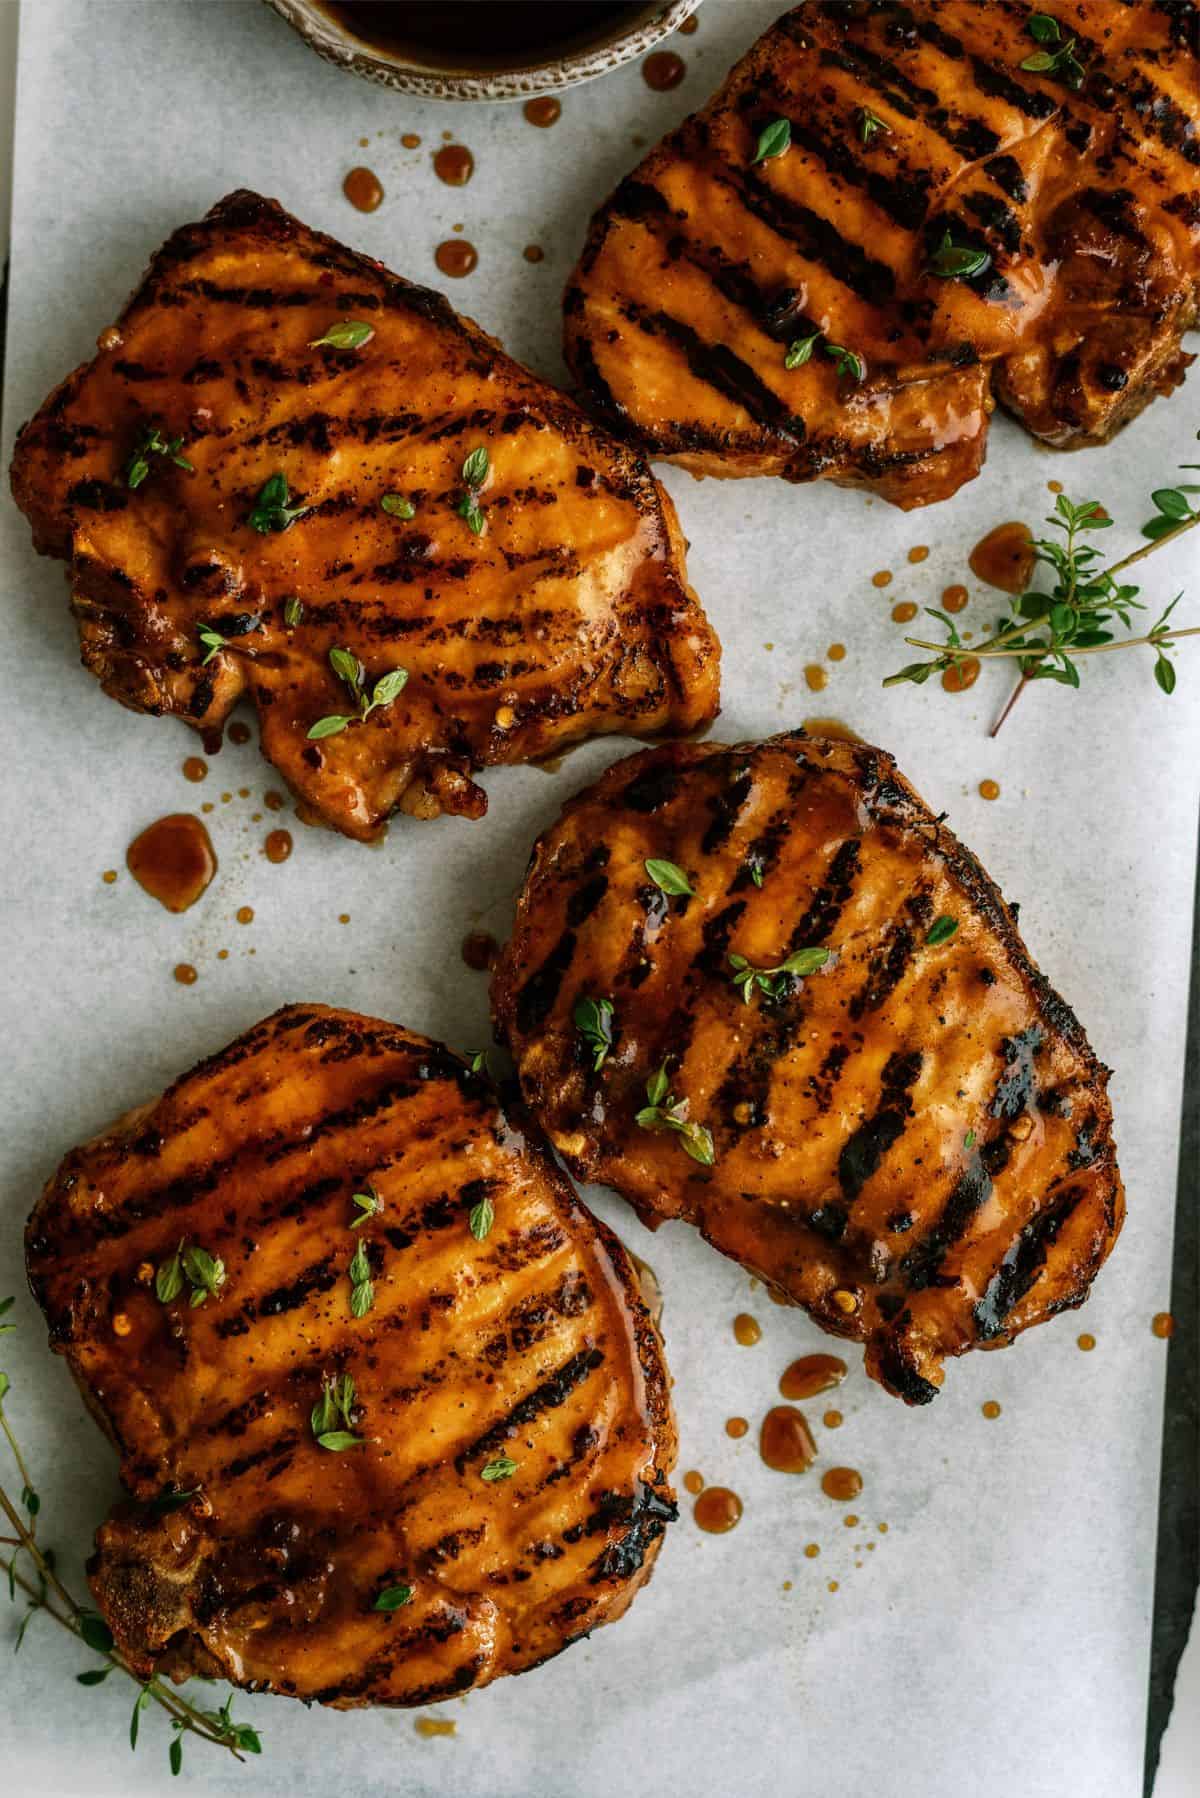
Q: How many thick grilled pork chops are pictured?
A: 4